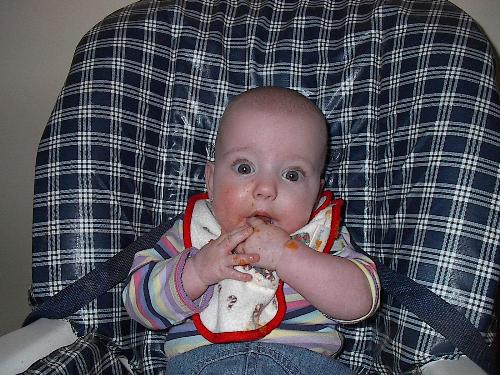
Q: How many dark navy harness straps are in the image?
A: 2